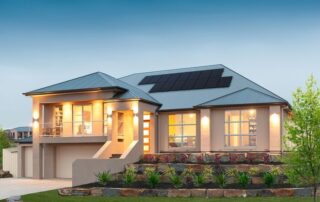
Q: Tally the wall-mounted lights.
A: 5